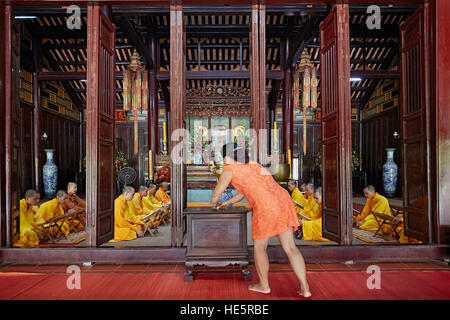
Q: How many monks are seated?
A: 12